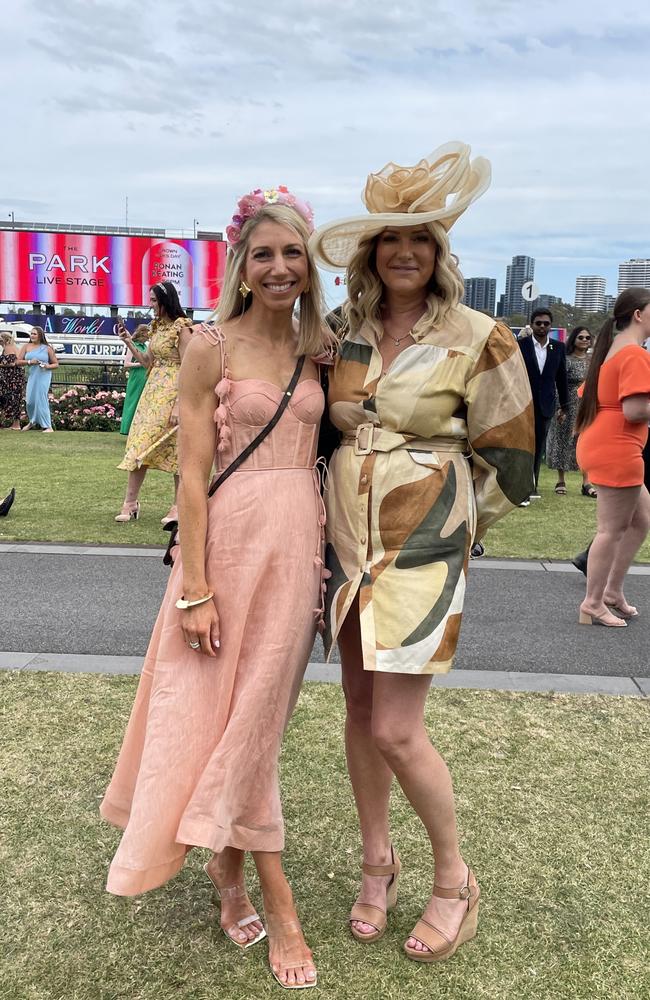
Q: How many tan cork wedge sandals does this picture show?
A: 2